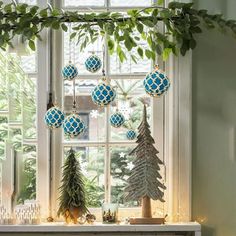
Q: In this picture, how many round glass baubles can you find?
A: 8